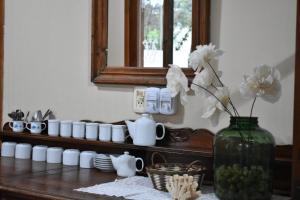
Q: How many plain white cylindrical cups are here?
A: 12